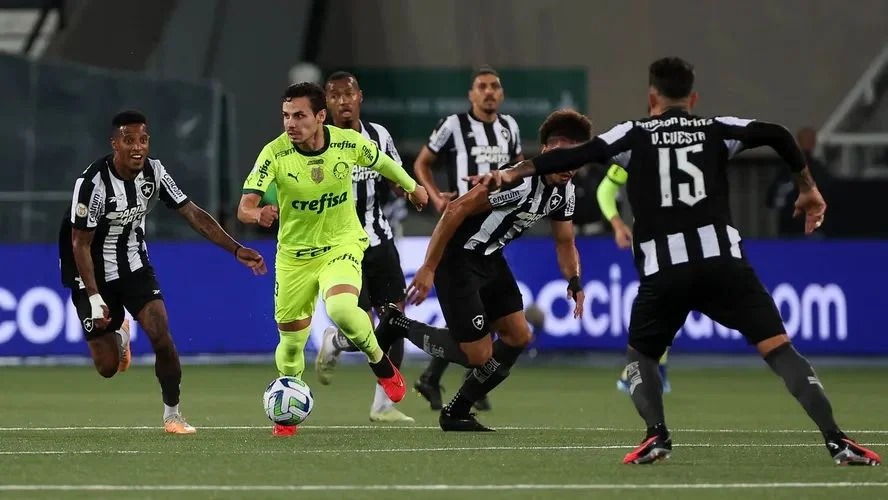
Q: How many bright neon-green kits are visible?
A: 2